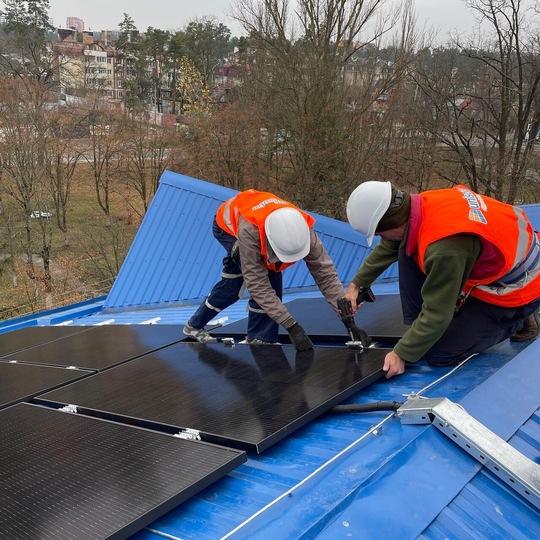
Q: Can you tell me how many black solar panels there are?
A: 6